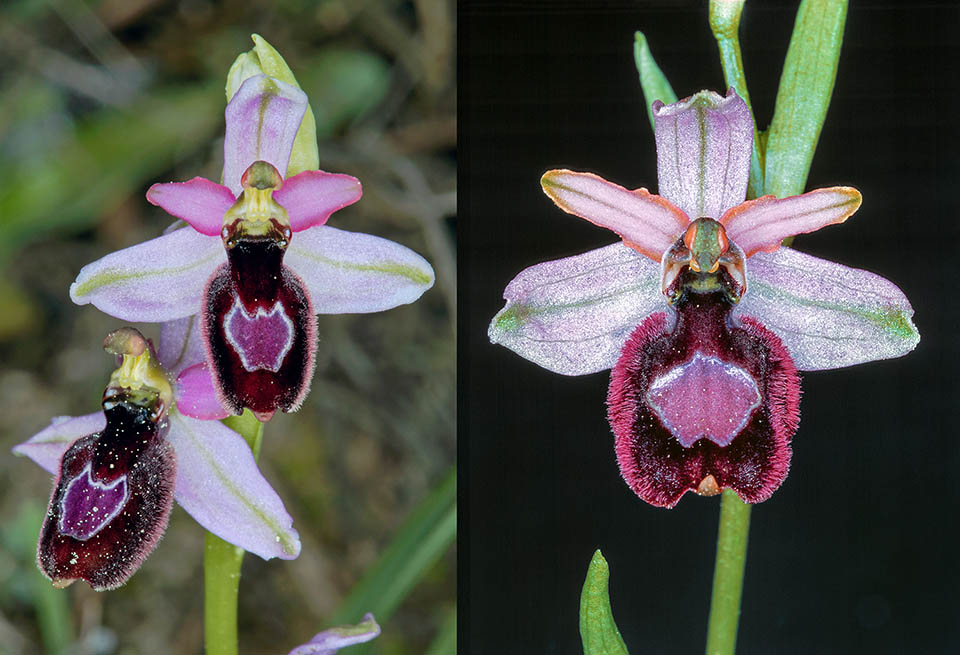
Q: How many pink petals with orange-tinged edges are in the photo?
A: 2